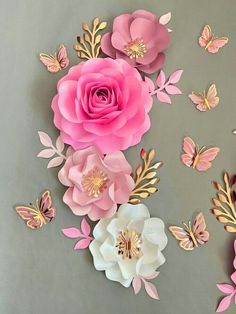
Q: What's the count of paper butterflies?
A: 6